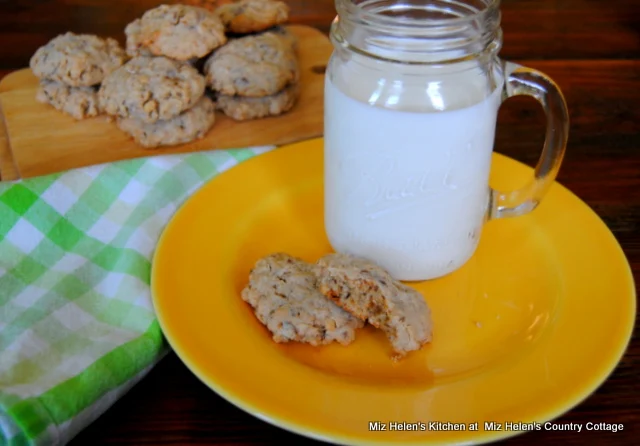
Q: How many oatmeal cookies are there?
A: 10